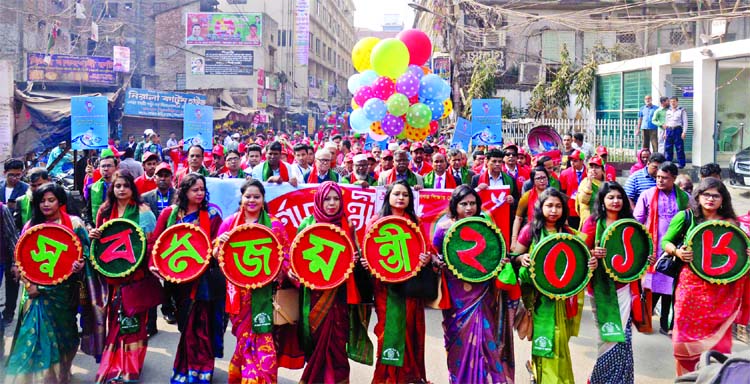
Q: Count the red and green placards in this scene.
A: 10